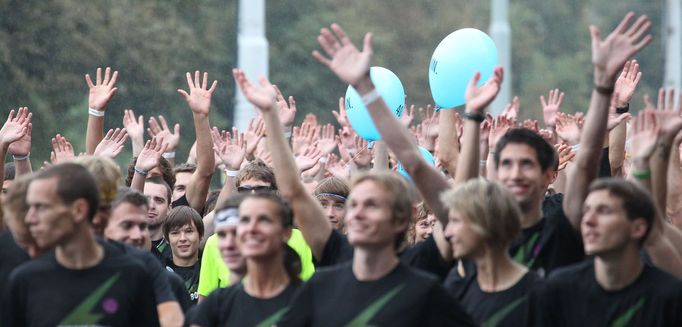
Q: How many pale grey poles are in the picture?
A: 3